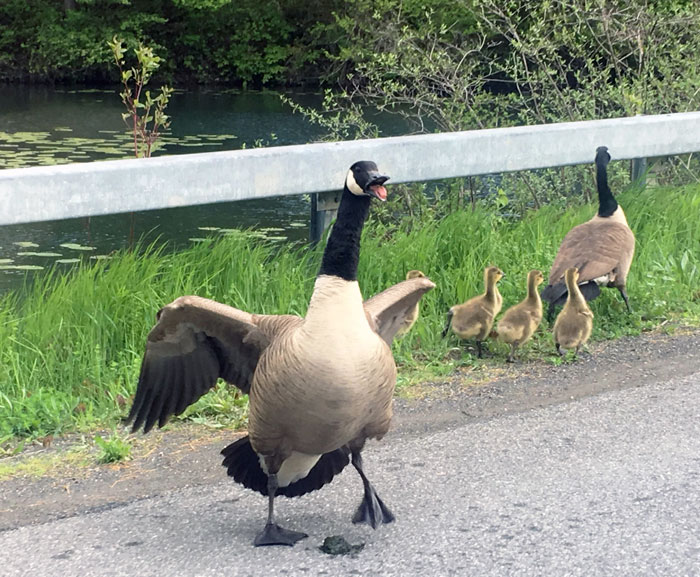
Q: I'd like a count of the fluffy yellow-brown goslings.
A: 4